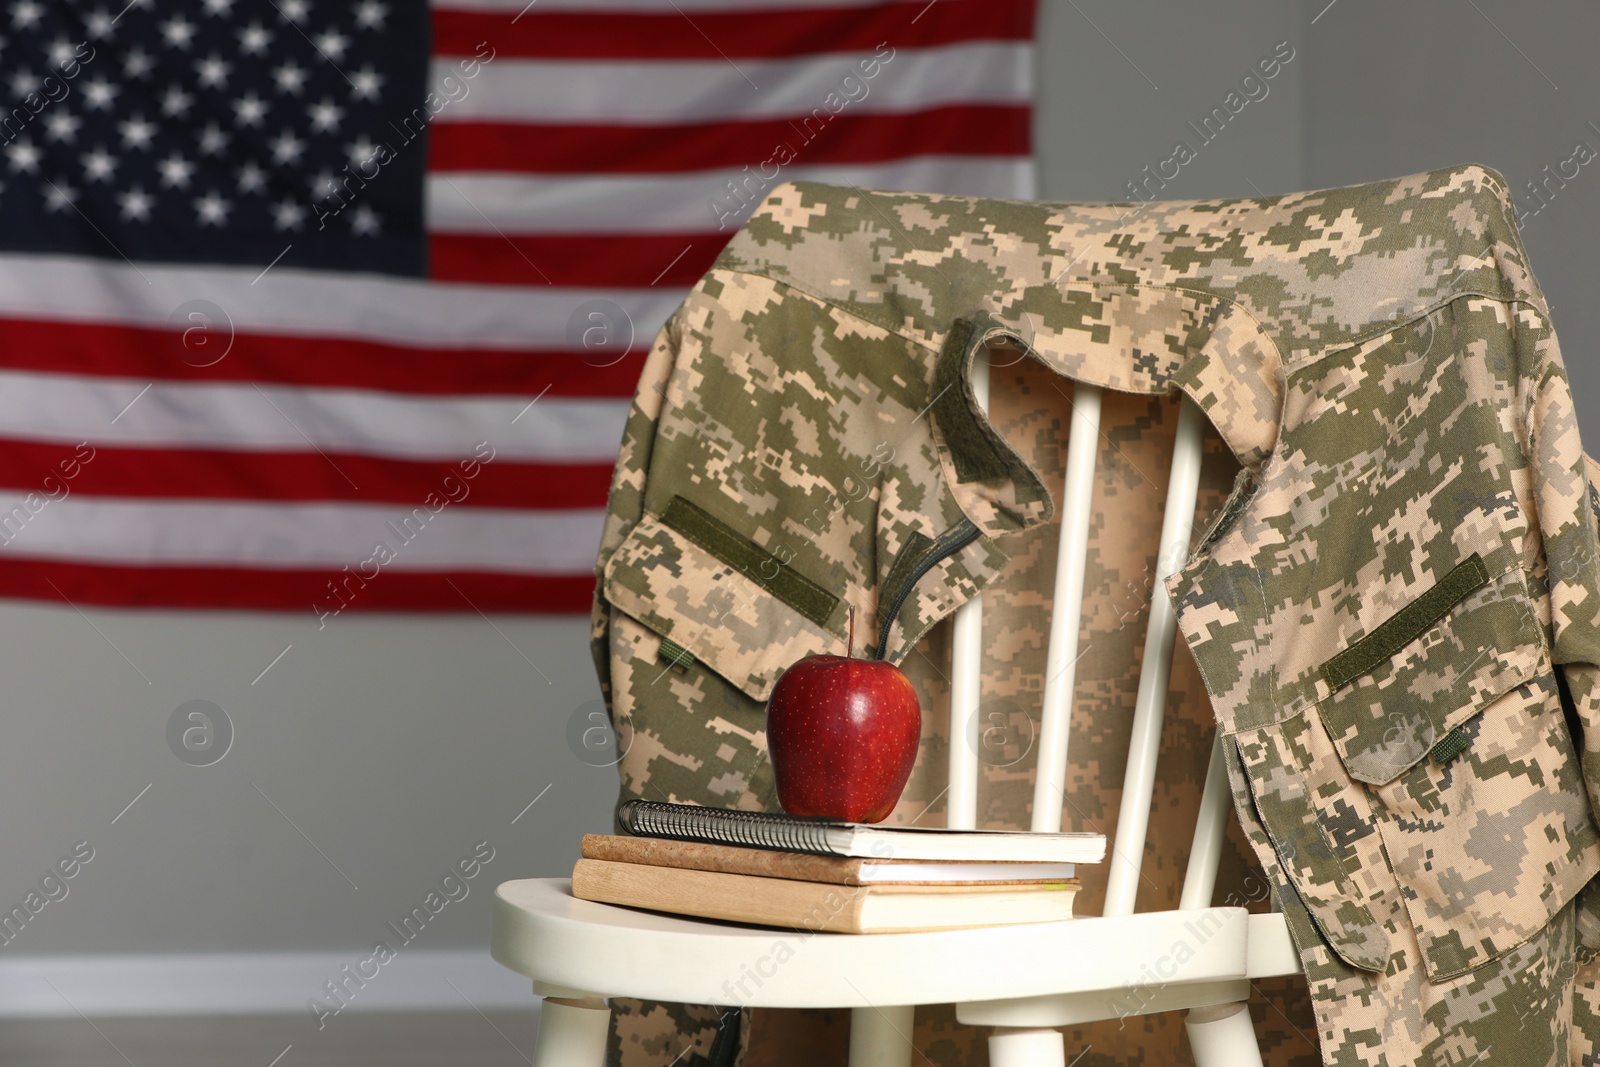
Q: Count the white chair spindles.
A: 4